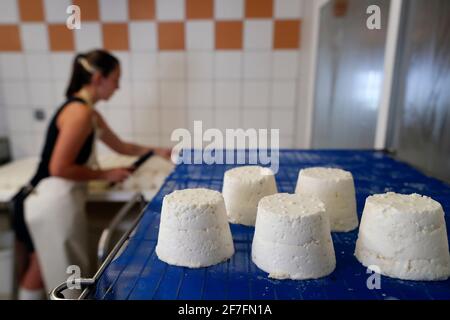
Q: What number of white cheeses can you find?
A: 5